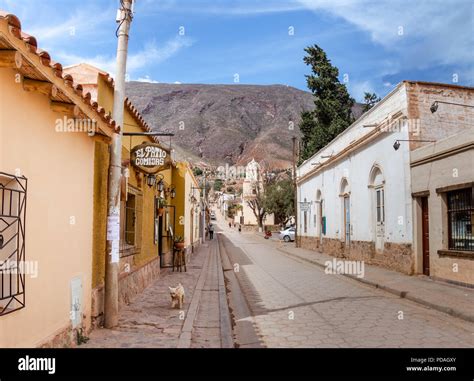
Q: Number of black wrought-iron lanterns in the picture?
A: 3